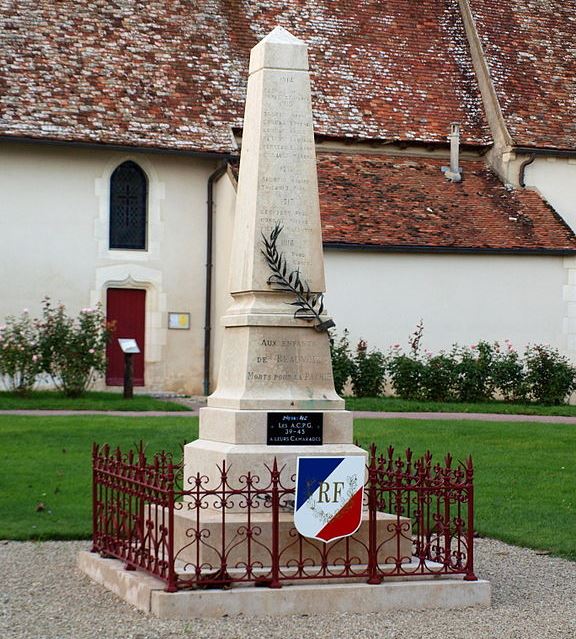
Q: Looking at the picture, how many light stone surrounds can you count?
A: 2